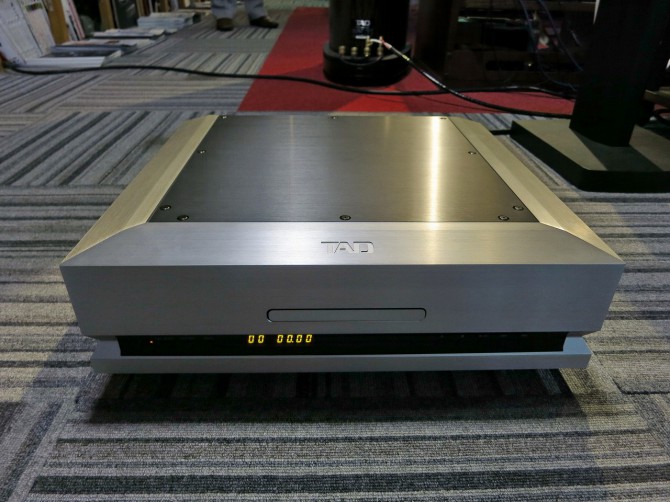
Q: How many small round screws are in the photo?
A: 10